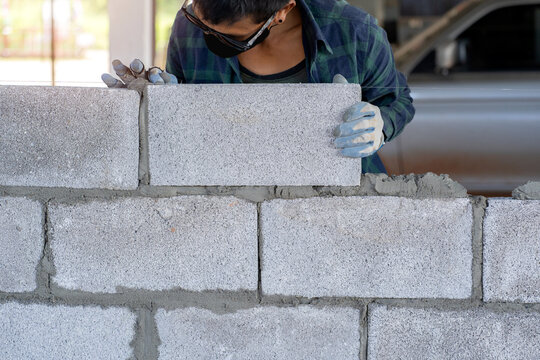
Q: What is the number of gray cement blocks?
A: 9